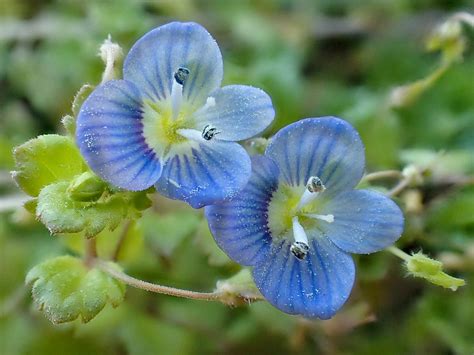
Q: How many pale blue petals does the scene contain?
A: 8